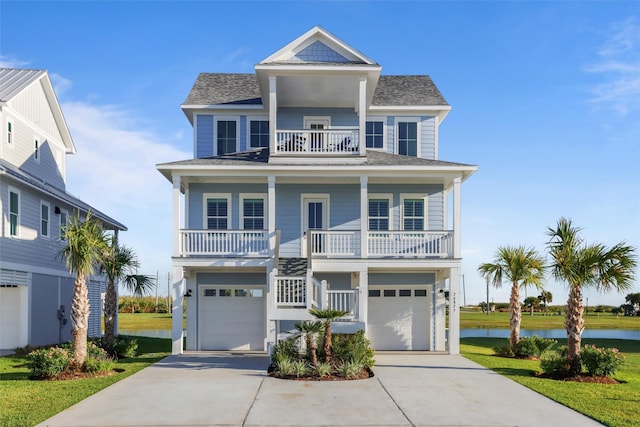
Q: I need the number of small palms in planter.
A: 2